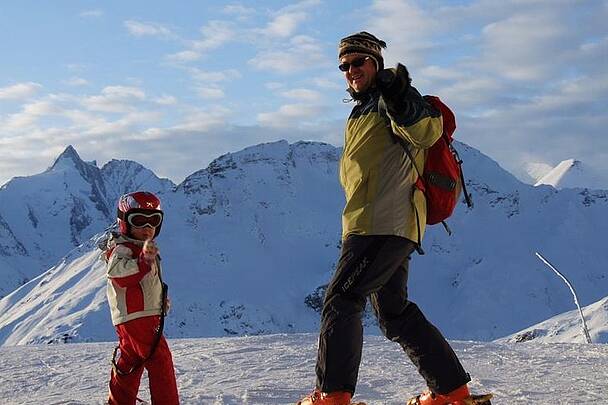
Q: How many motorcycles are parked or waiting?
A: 0